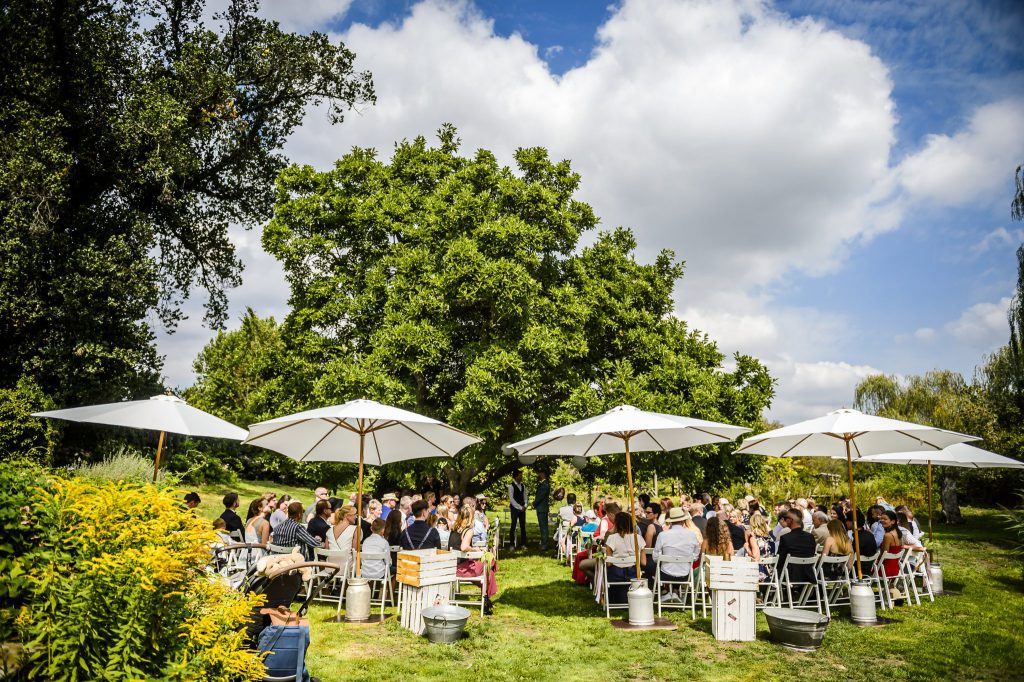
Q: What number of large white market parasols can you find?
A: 5